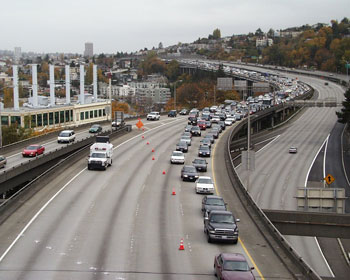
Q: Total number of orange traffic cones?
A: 8